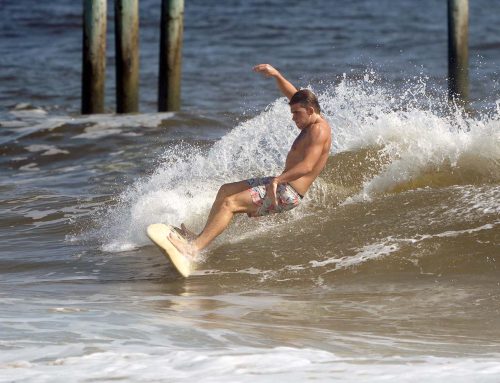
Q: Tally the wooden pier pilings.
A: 4